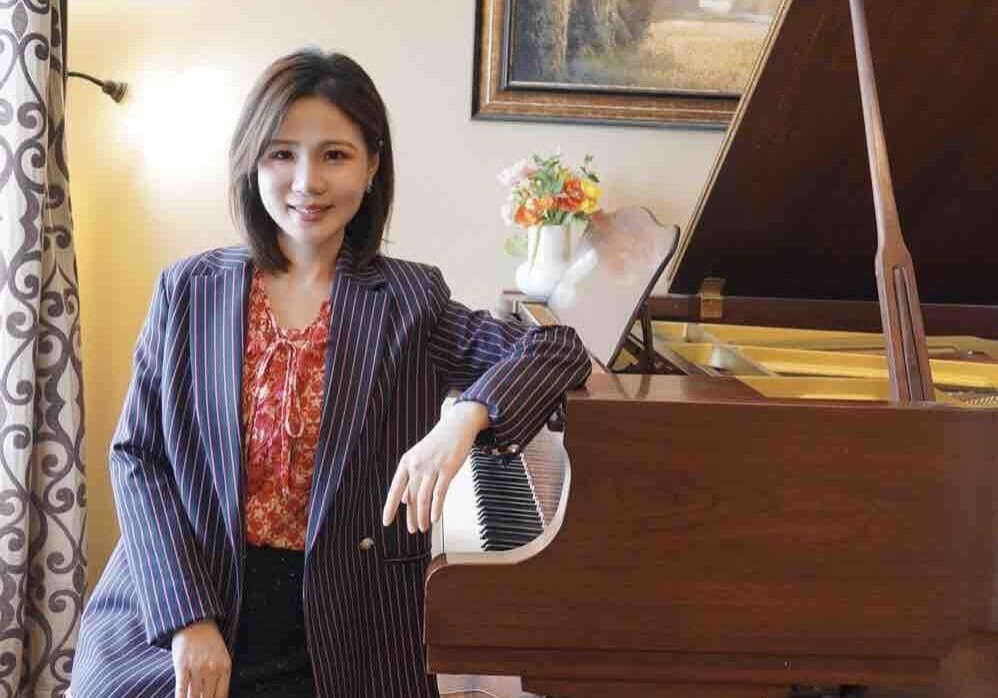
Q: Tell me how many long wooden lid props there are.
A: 1